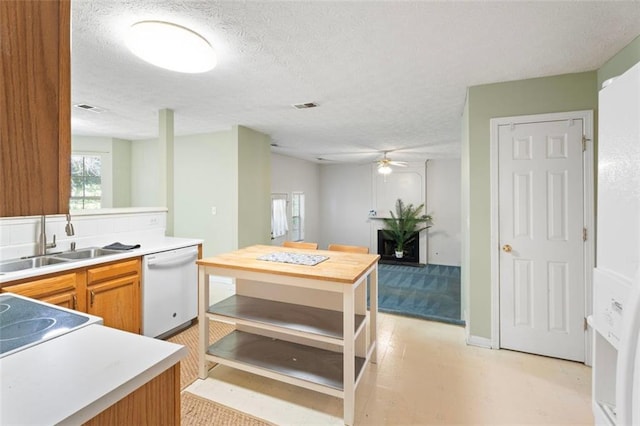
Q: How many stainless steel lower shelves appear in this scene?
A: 2